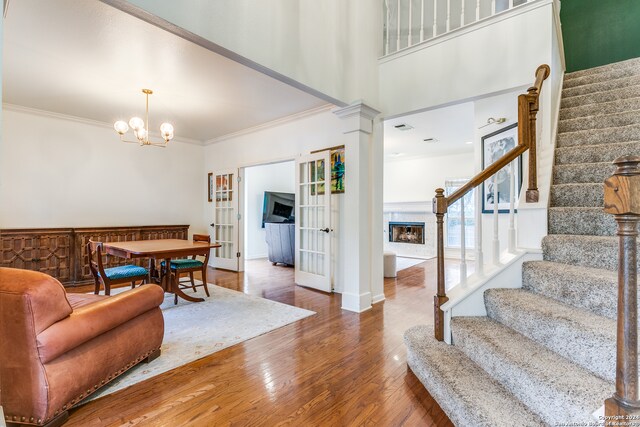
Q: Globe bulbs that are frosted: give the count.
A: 5